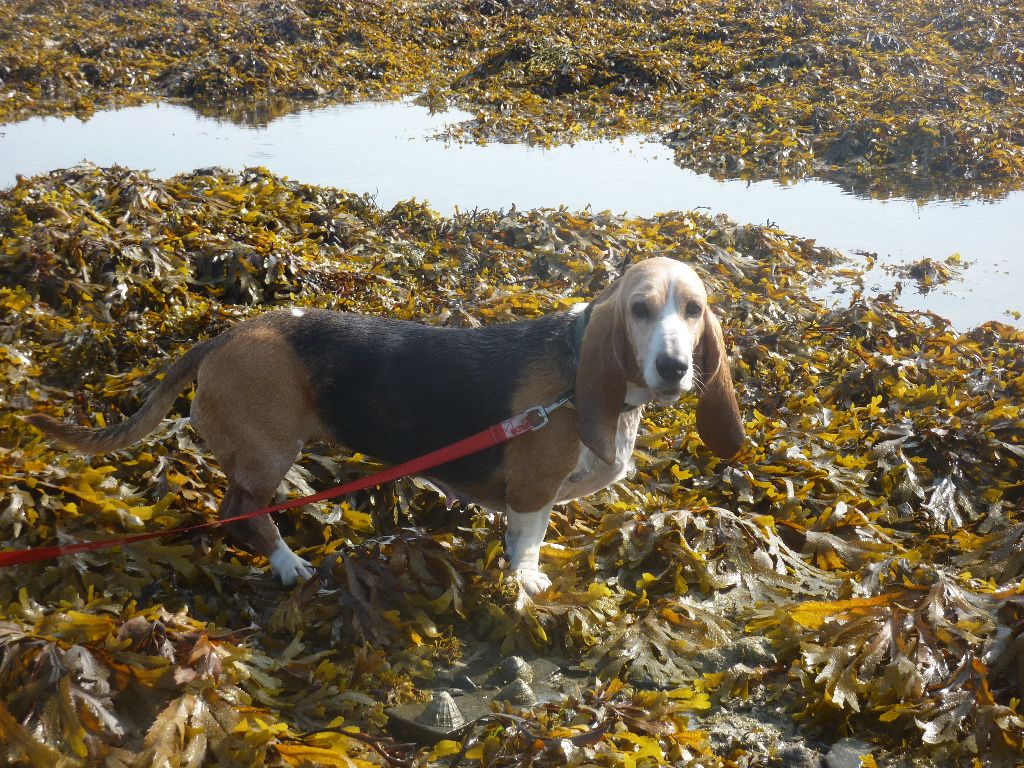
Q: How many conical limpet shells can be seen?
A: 3